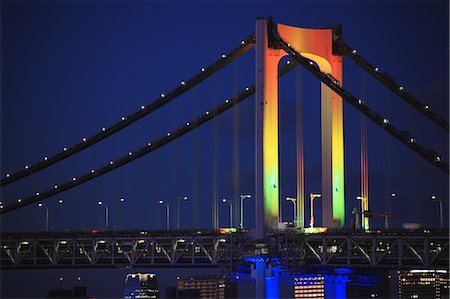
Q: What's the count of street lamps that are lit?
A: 13